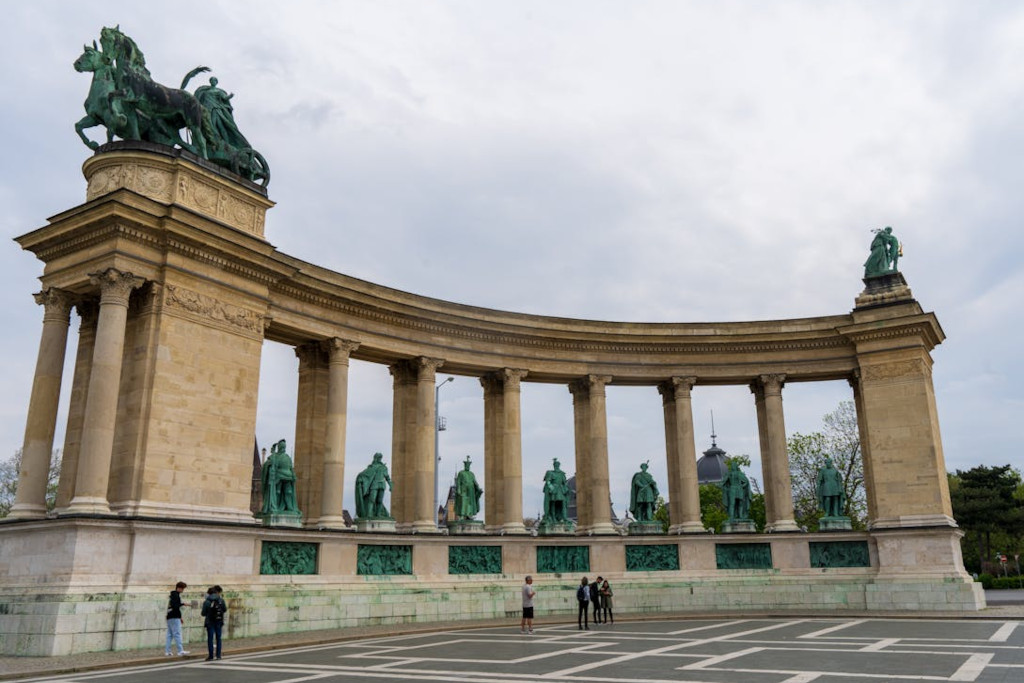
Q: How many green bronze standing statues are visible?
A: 7